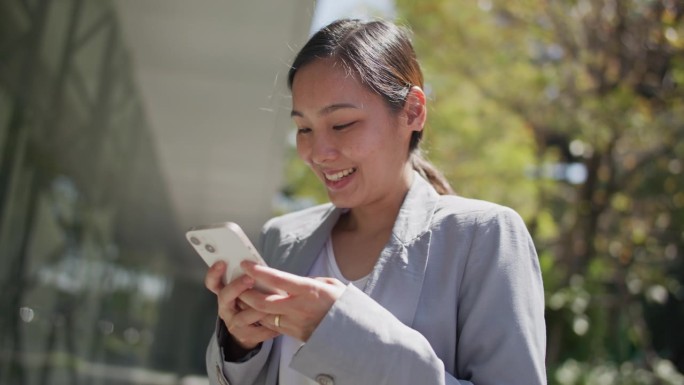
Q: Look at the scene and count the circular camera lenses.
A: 2